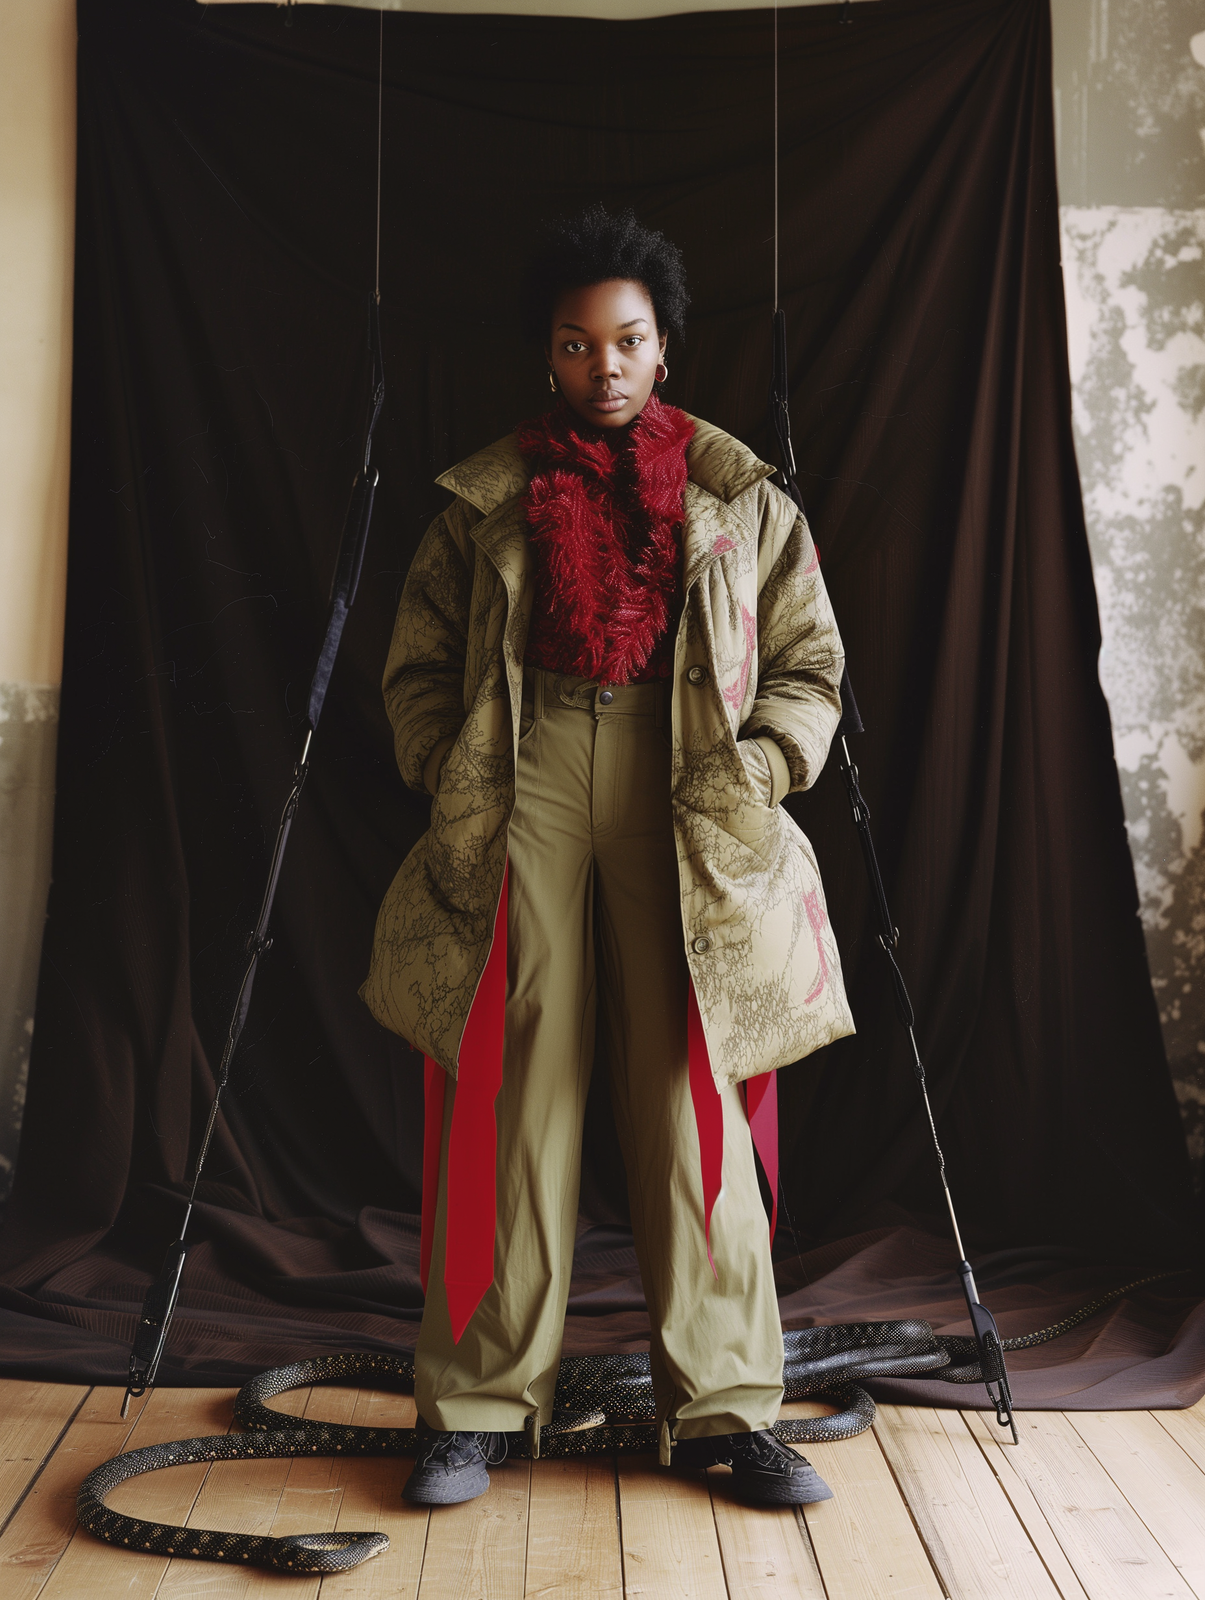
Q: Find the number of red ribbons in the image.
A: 4